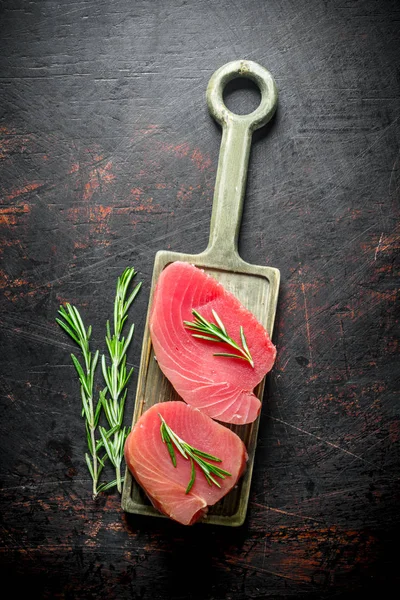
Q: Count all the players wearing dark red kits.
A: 0